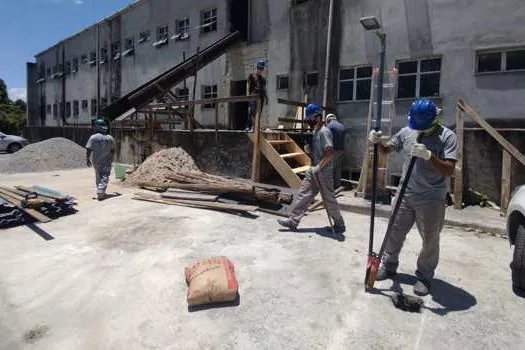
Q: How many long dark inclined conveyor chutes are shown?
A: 1